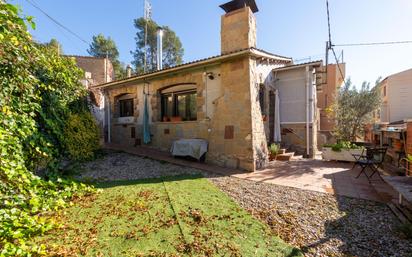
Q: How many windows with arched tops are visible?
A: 2